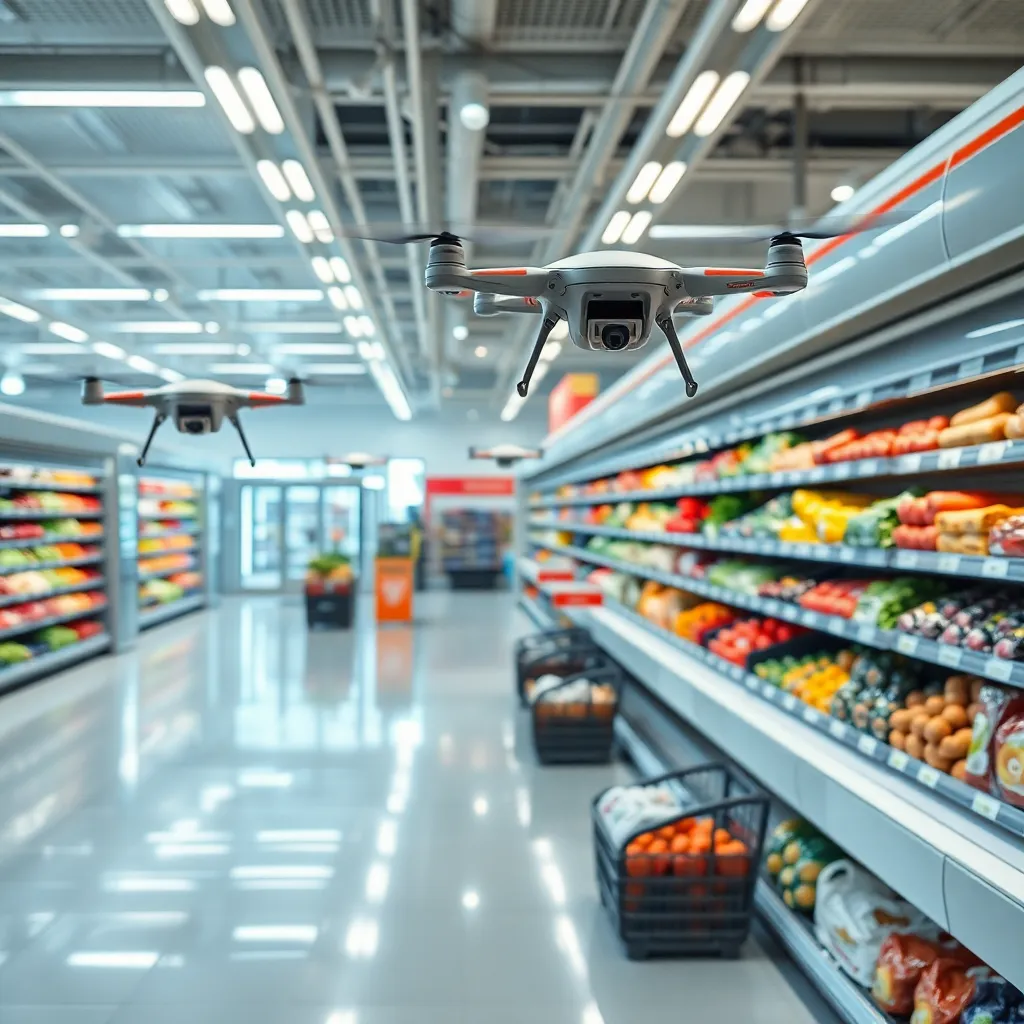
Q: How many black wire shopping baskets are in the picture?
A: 3